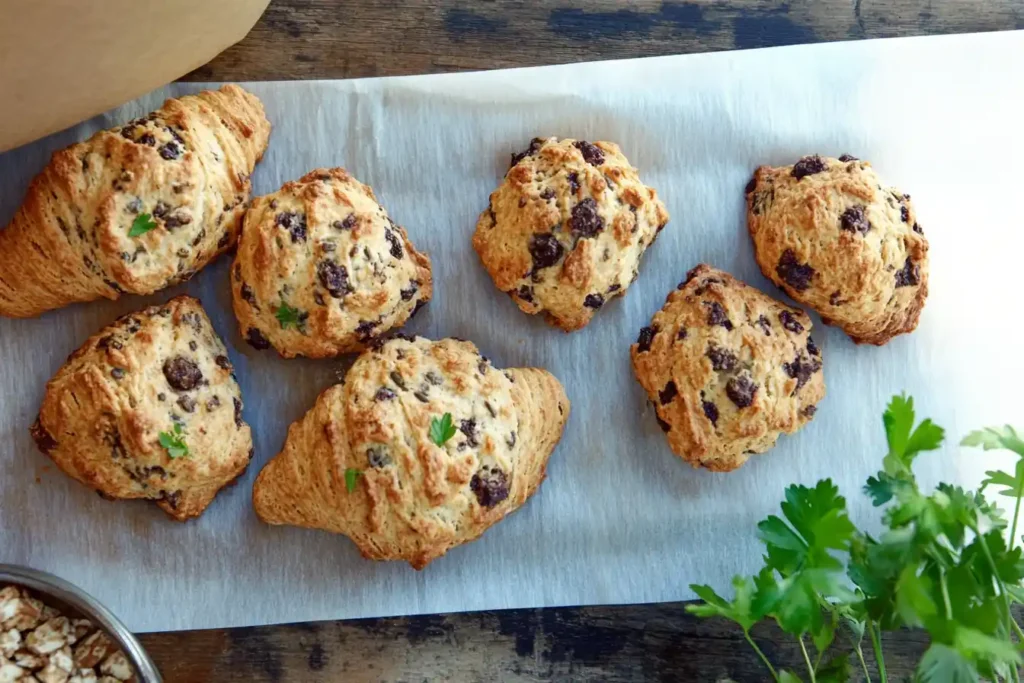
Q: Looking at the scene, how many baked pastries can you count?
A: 7